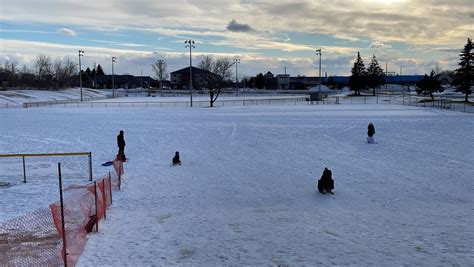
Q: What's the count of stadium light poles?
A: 6